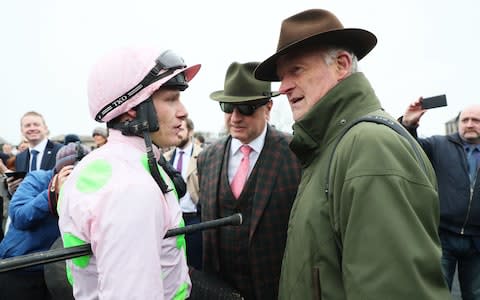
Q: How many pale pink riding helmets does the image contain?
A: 1